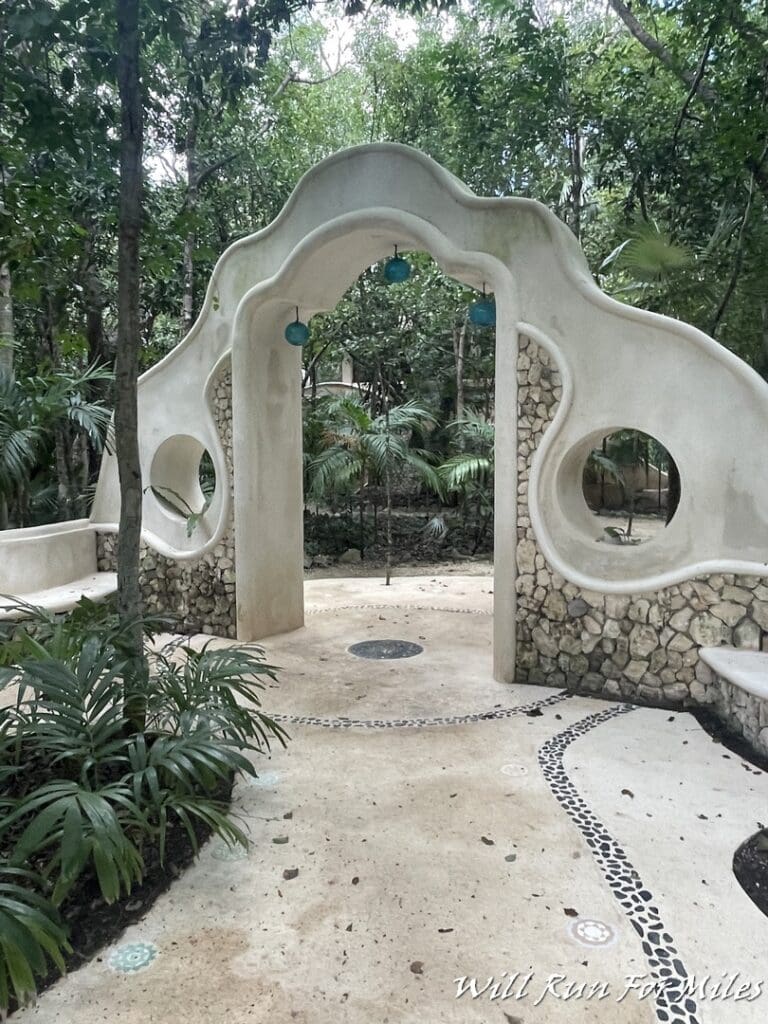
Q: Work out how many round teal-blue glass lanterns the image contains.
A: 3